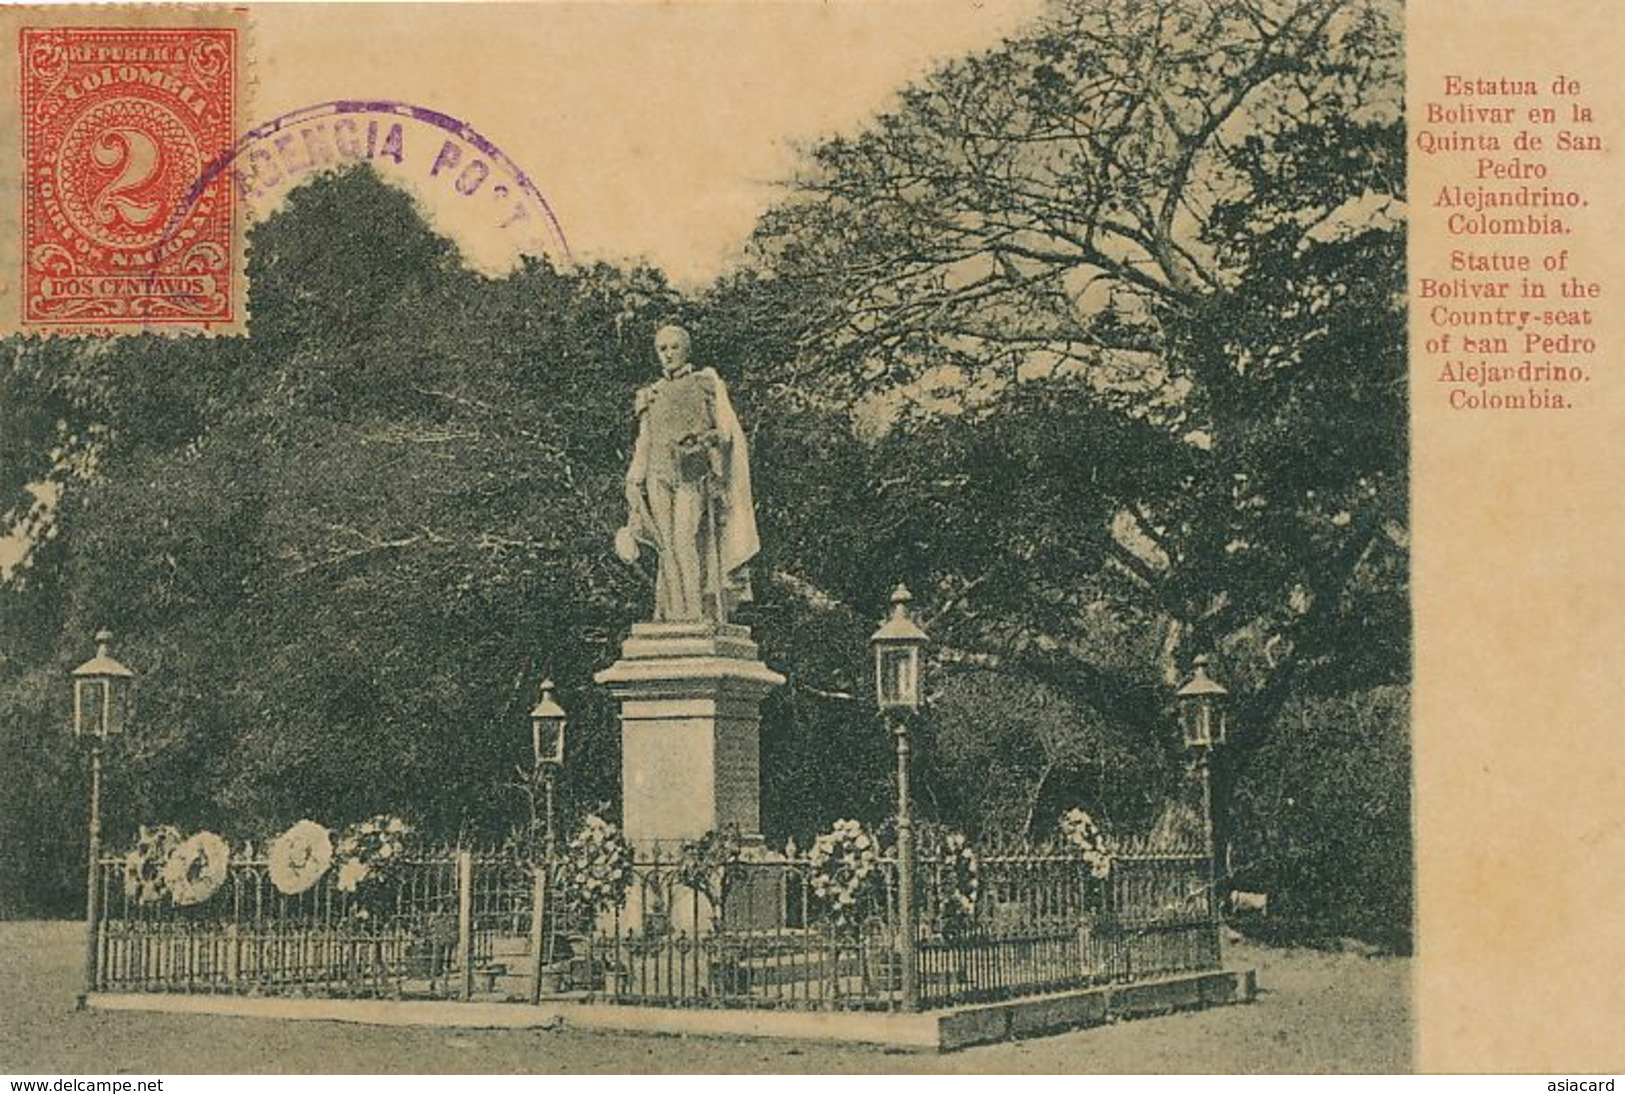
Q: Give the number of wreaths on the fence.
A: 8